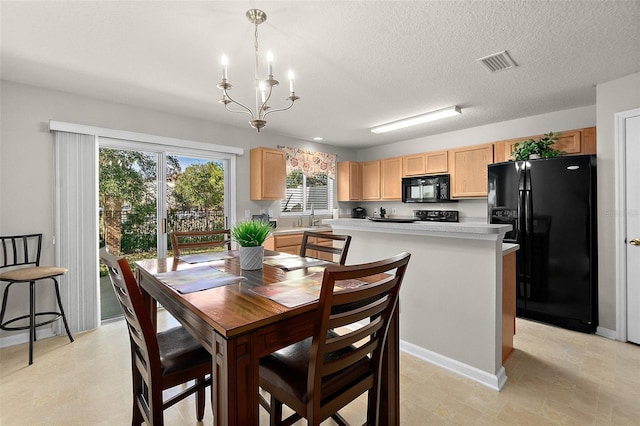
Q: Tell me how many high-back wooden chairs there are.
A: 4